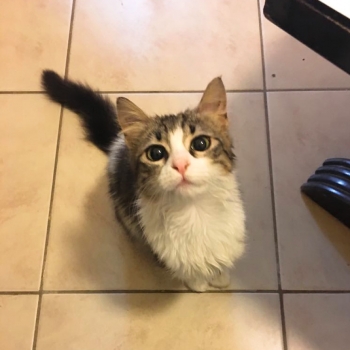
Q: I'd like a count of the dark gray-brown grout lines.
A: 4